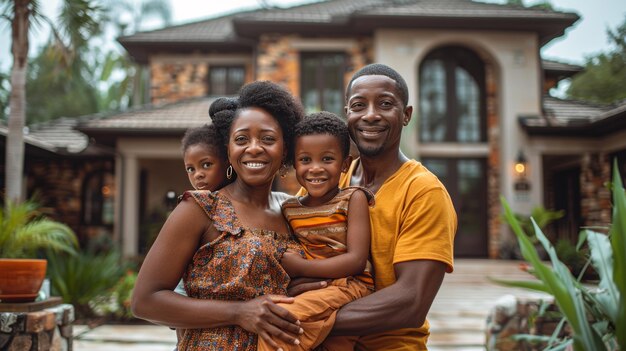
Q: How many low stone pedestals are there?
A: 2